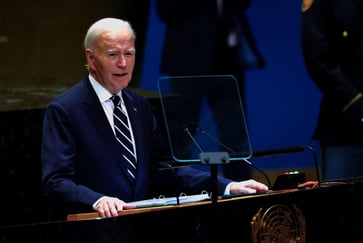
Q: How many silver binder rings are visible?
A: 3